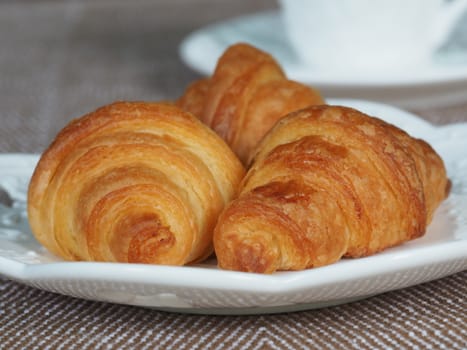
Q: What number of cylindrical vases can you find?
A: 0